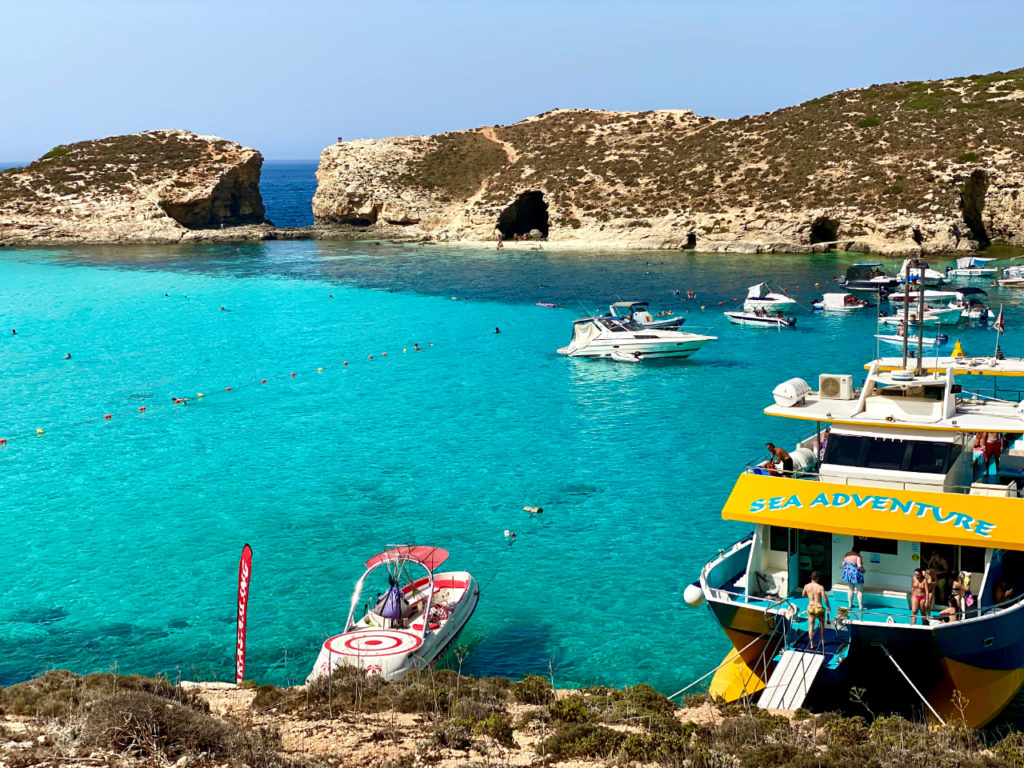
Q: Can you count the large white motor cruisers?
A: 1